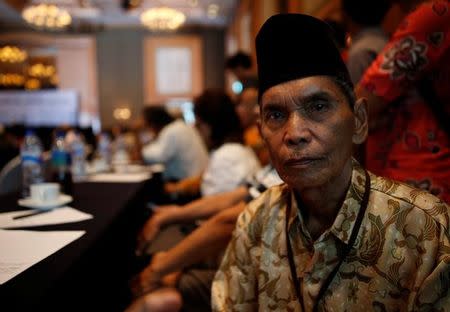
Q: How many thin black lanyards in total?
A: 1